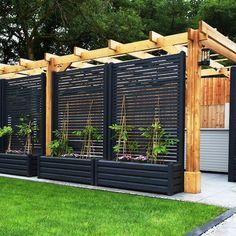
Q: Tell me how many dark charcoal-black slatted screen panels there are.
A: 3